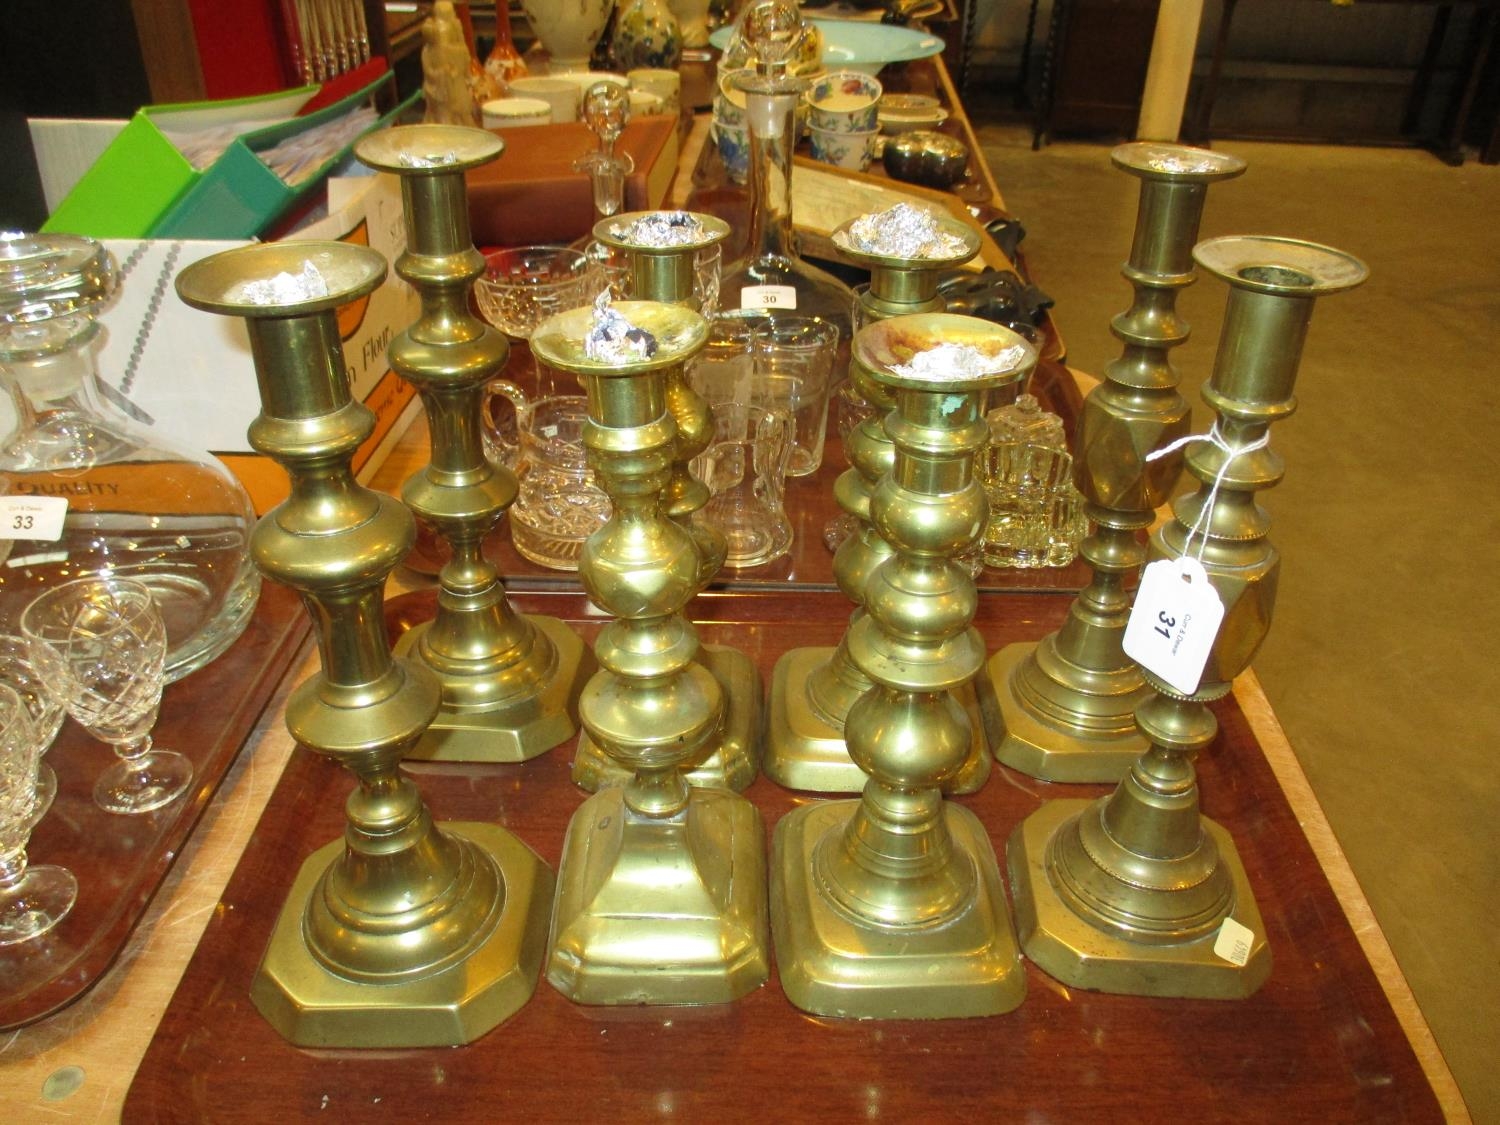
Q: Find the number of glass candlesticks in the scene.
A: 0